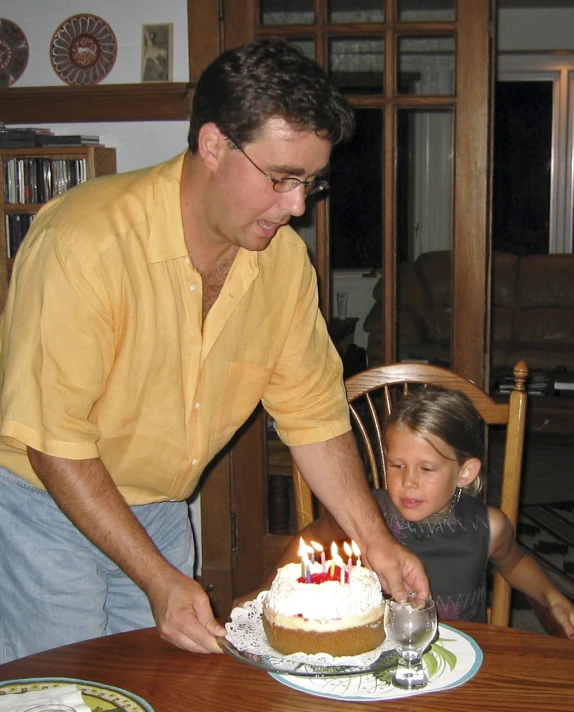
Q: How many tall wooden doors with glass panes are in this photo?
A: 1